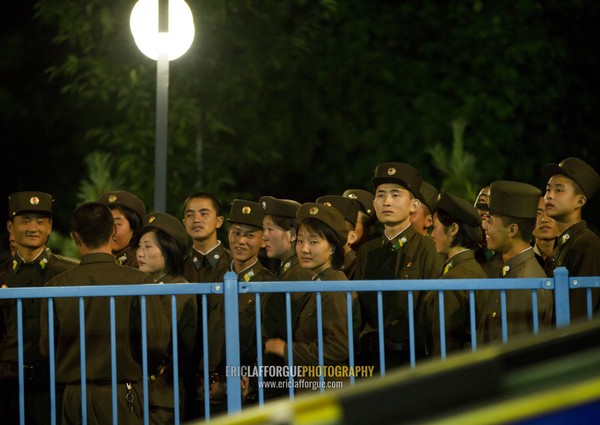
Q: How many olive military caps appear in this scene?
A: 13